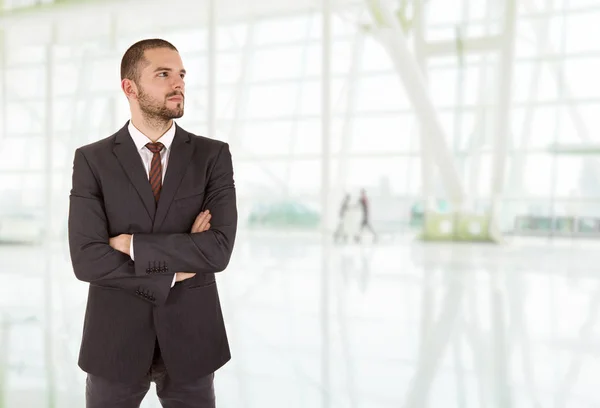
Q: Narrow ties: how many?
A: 1